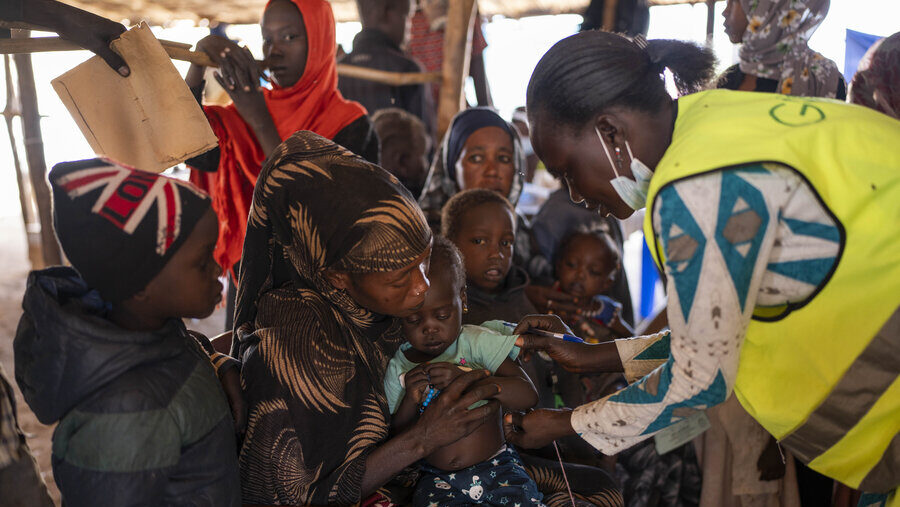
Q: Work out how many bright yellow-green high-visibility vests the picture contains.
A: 1